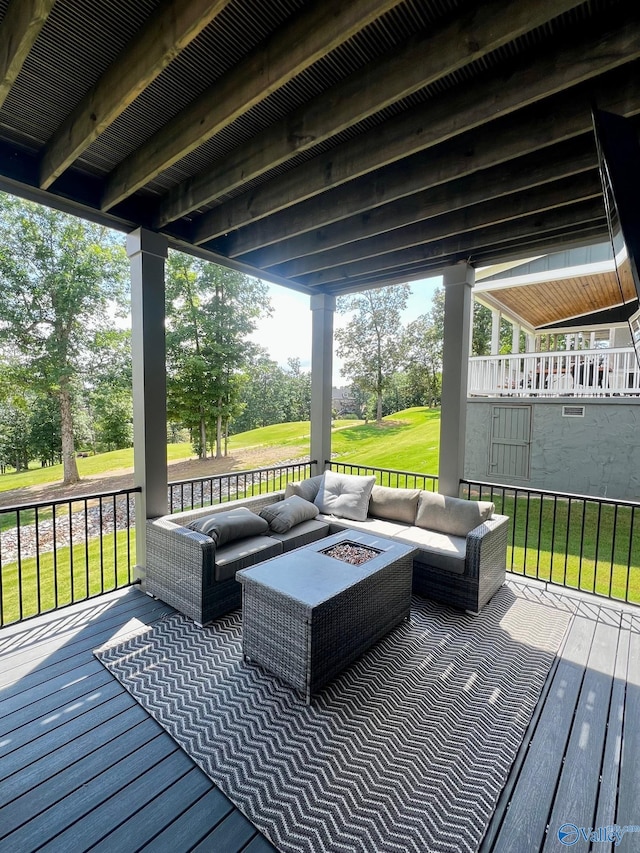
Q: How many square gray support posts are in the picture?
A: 3